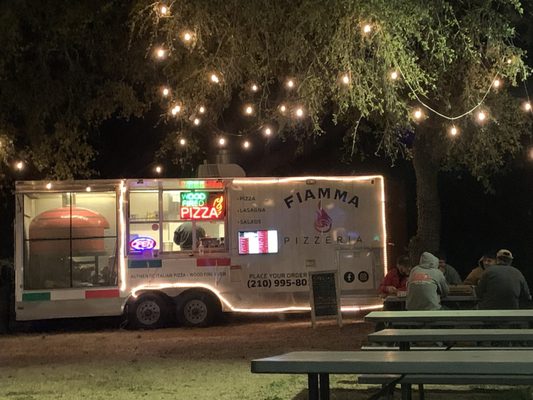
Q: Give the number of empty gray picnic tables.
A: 3